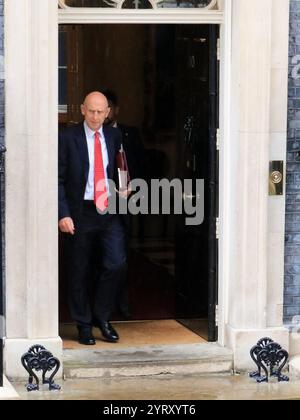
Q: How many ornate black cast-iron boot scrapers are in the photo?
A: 2